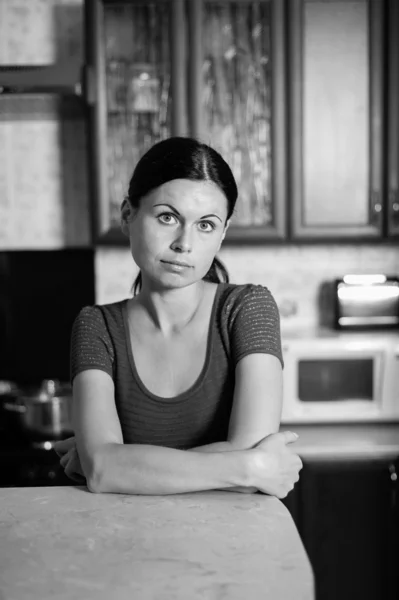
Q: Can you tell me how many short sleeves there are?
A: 2